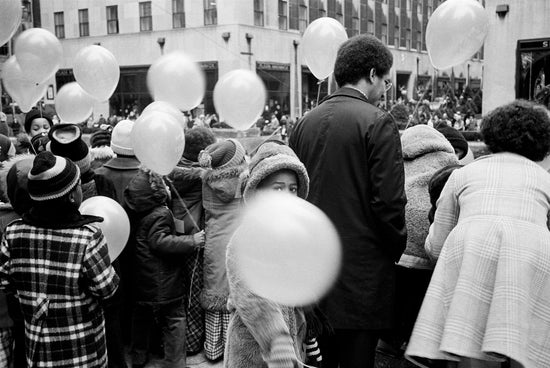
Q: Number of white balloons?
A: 13